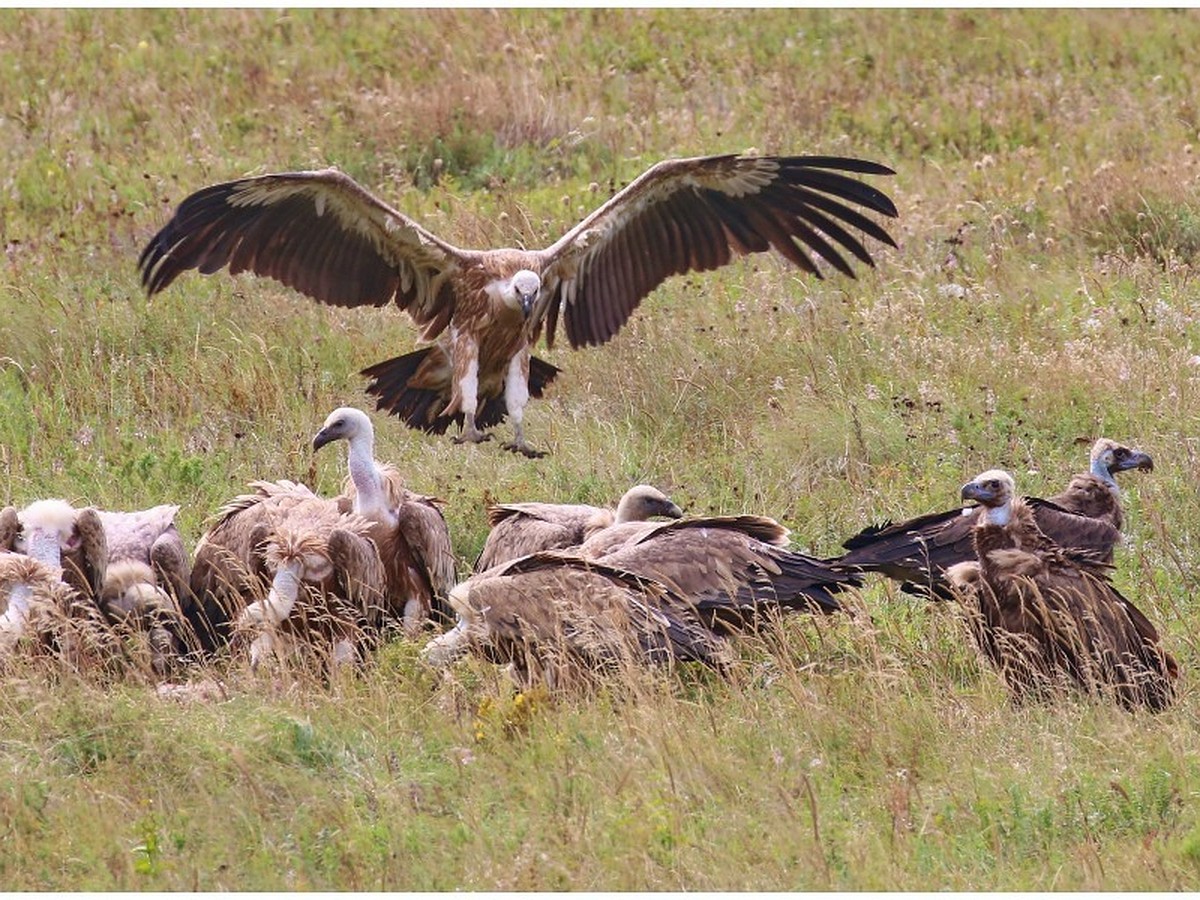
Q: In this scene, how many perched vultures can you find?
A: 10